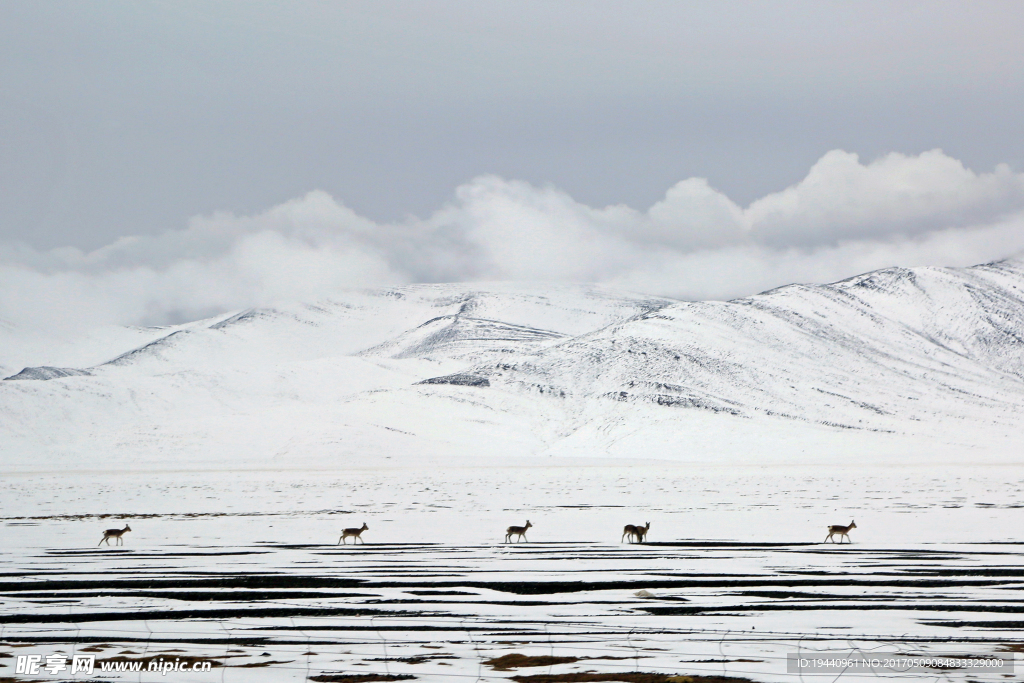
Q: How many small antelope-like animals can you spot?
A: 6